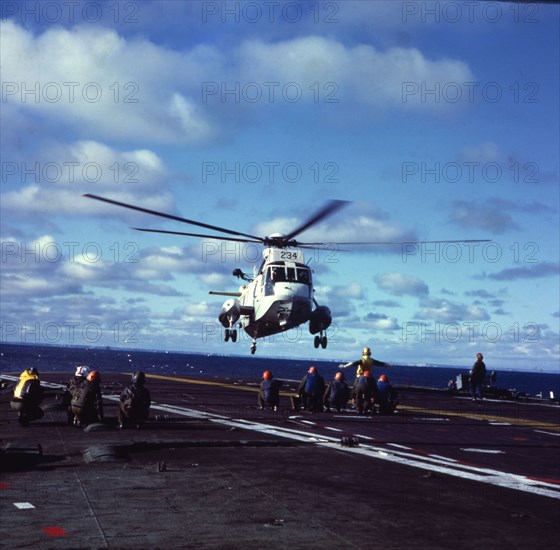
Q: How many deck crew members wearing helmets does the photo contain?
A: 11